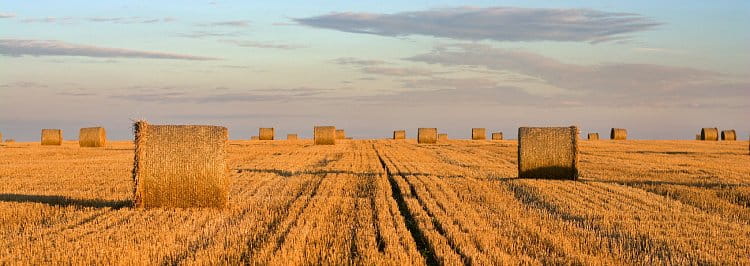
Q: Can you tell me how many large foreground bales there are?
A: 2